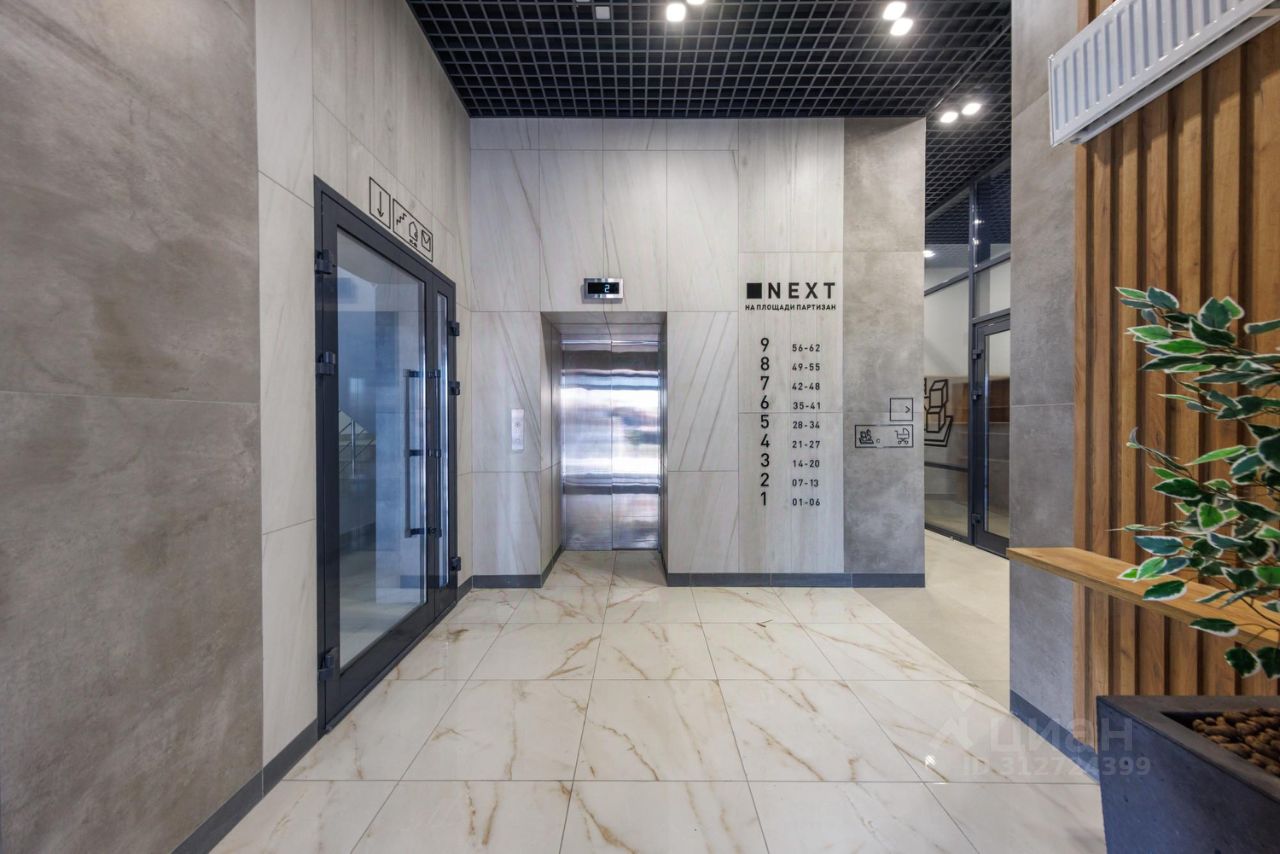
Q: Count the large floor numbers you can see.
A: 9